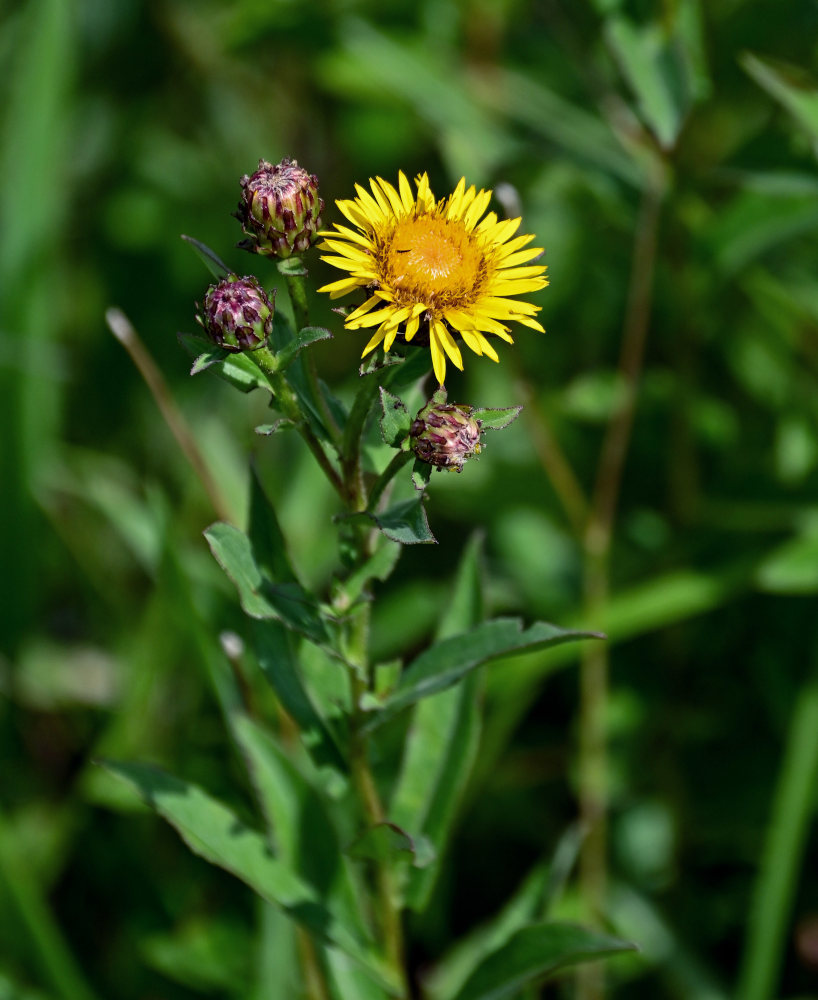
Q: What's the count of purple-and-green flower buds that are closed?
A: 3